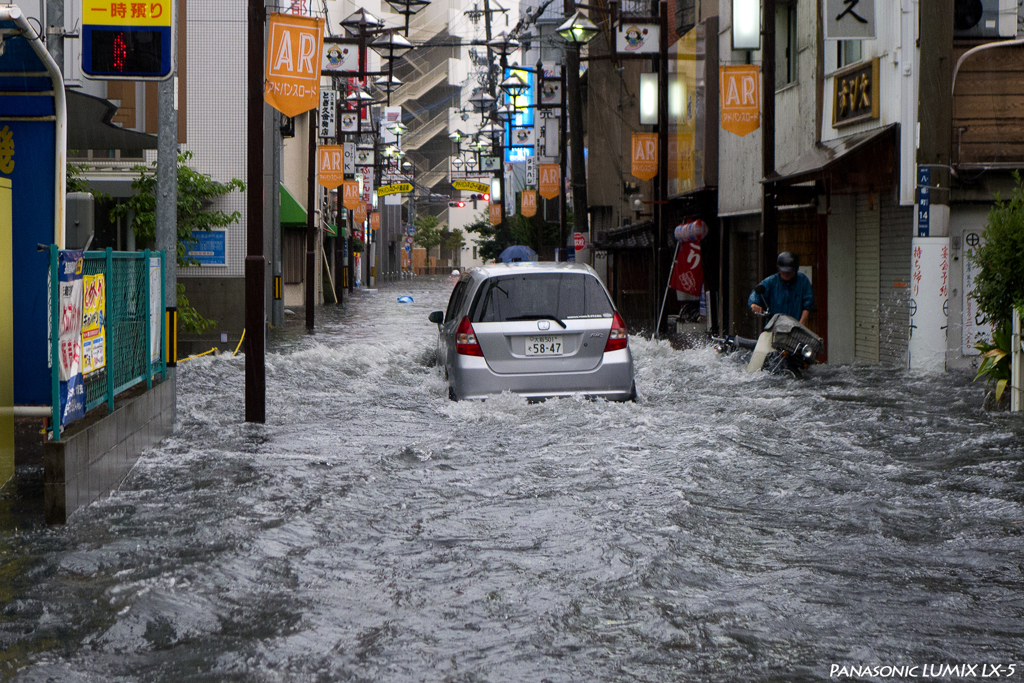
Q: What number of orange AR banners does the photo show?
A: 10